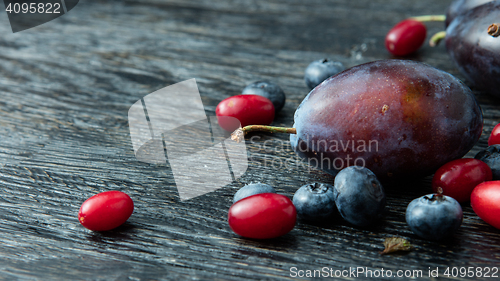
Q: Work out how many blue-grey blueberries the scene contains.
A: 7